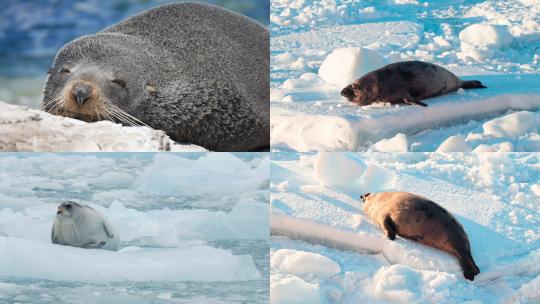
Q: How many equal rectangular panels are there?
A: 4